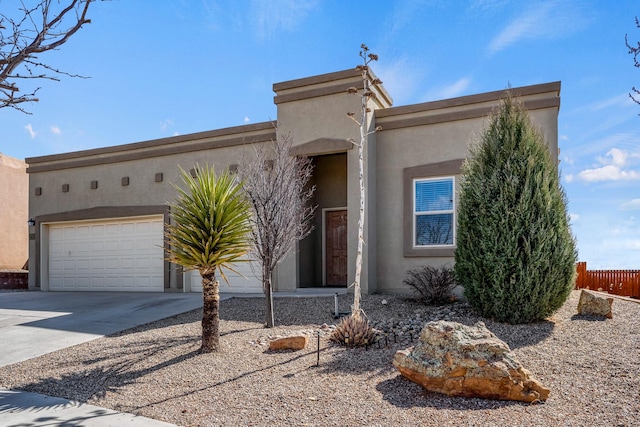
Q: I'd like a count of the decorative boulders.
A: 3